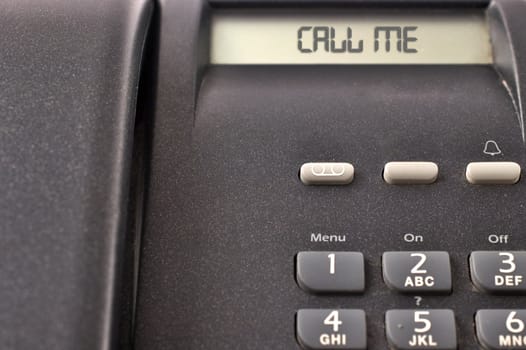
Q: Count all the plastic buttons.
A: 9